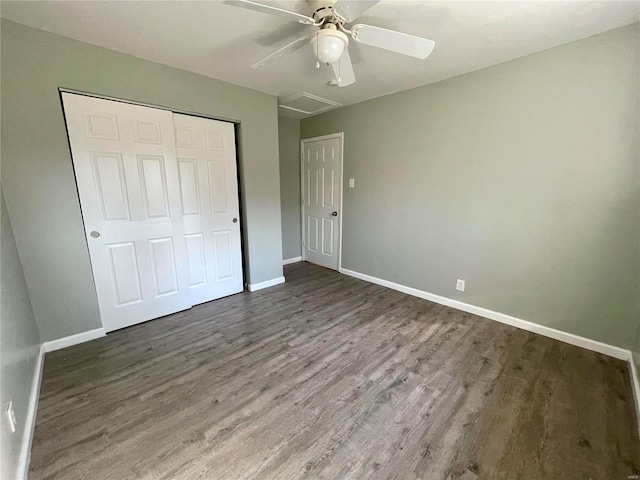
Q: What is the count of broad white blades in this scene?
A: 5